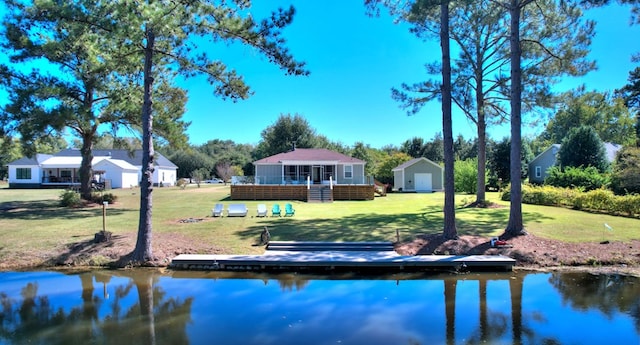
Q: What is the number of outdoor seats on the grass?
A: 5